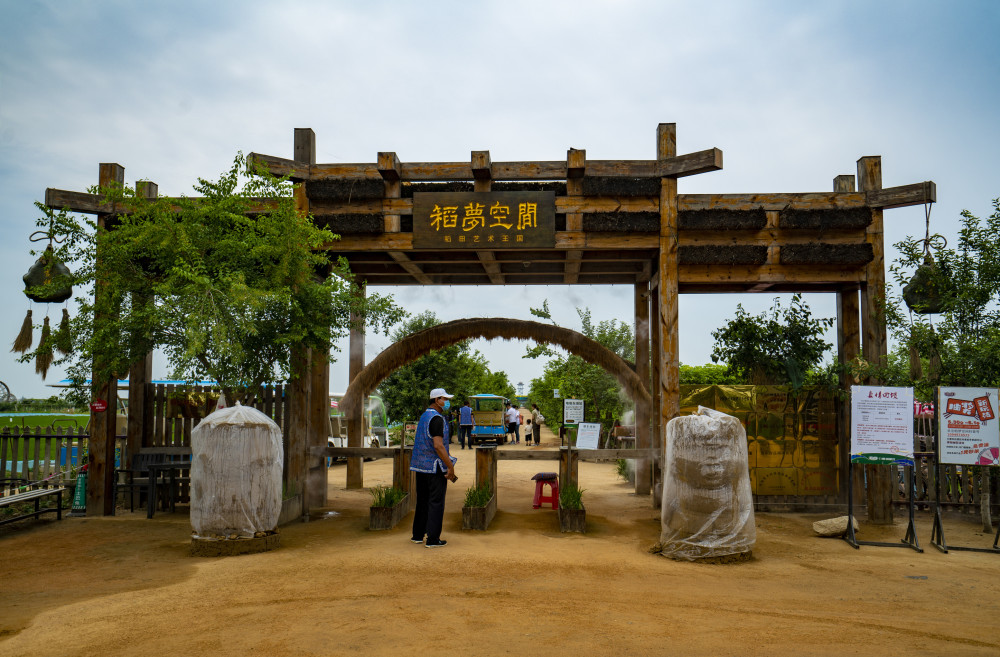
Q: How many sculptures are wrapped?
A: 2